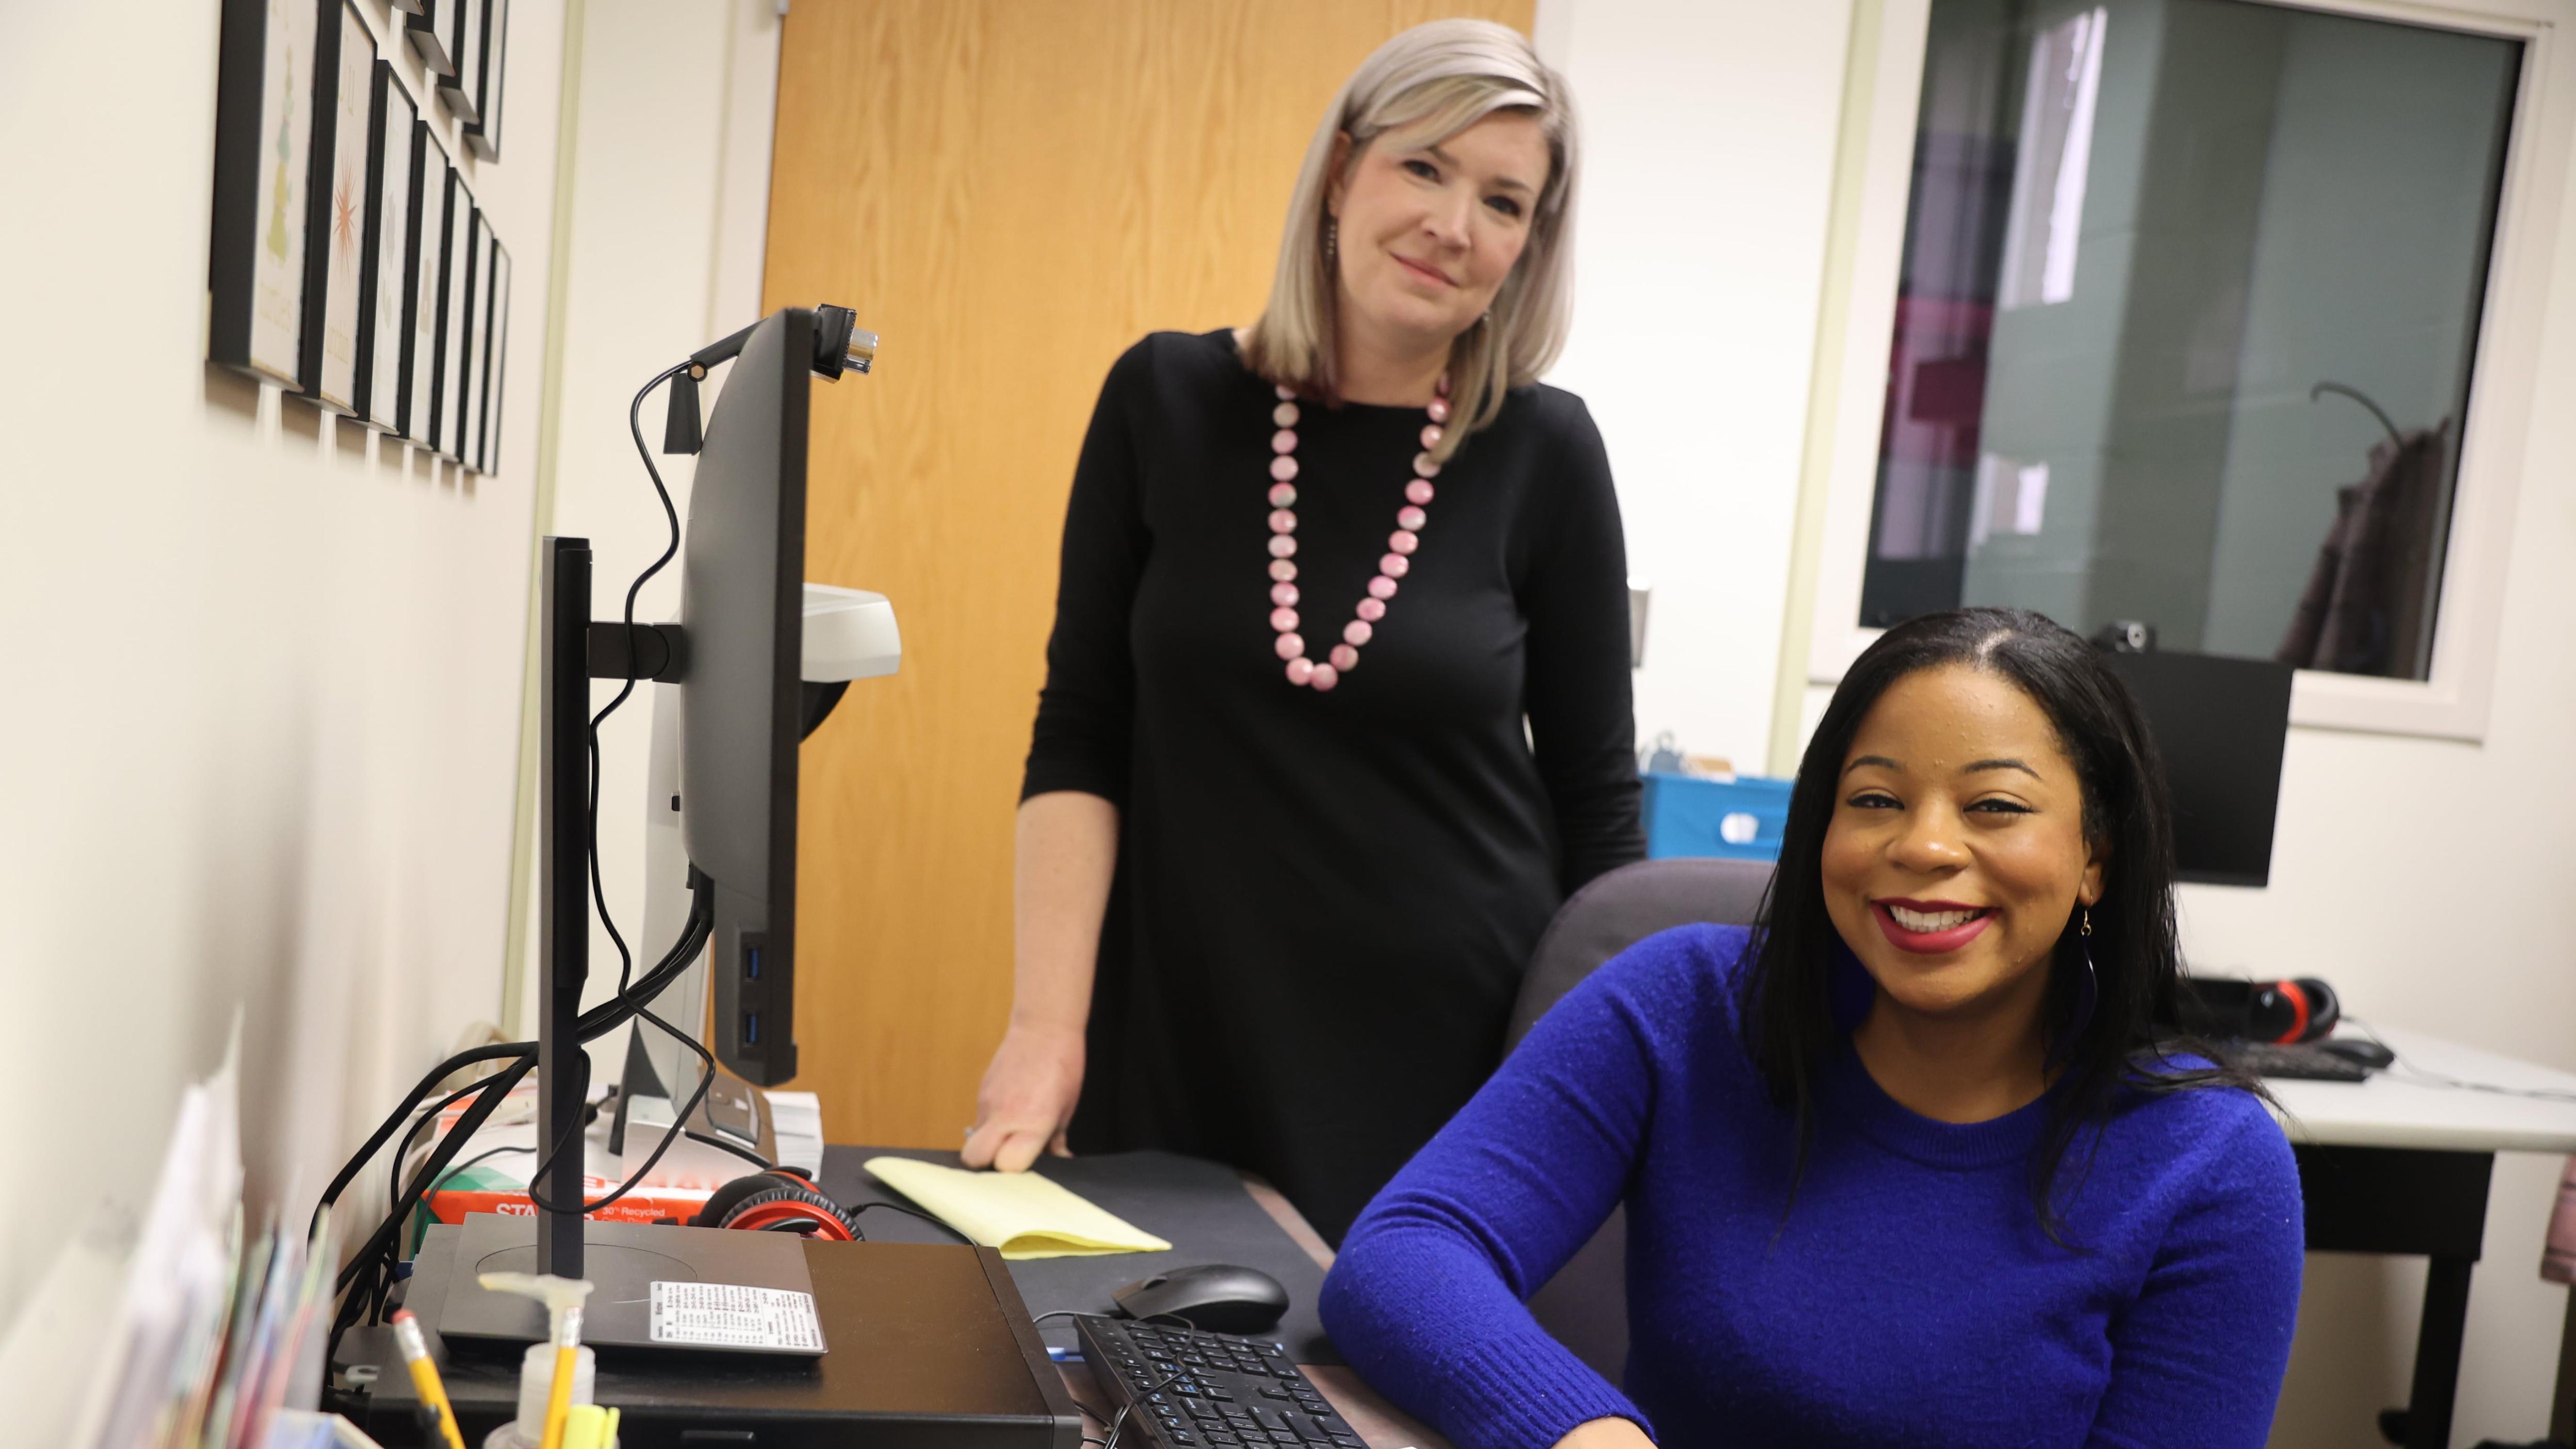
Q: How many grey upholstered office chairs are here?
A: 1